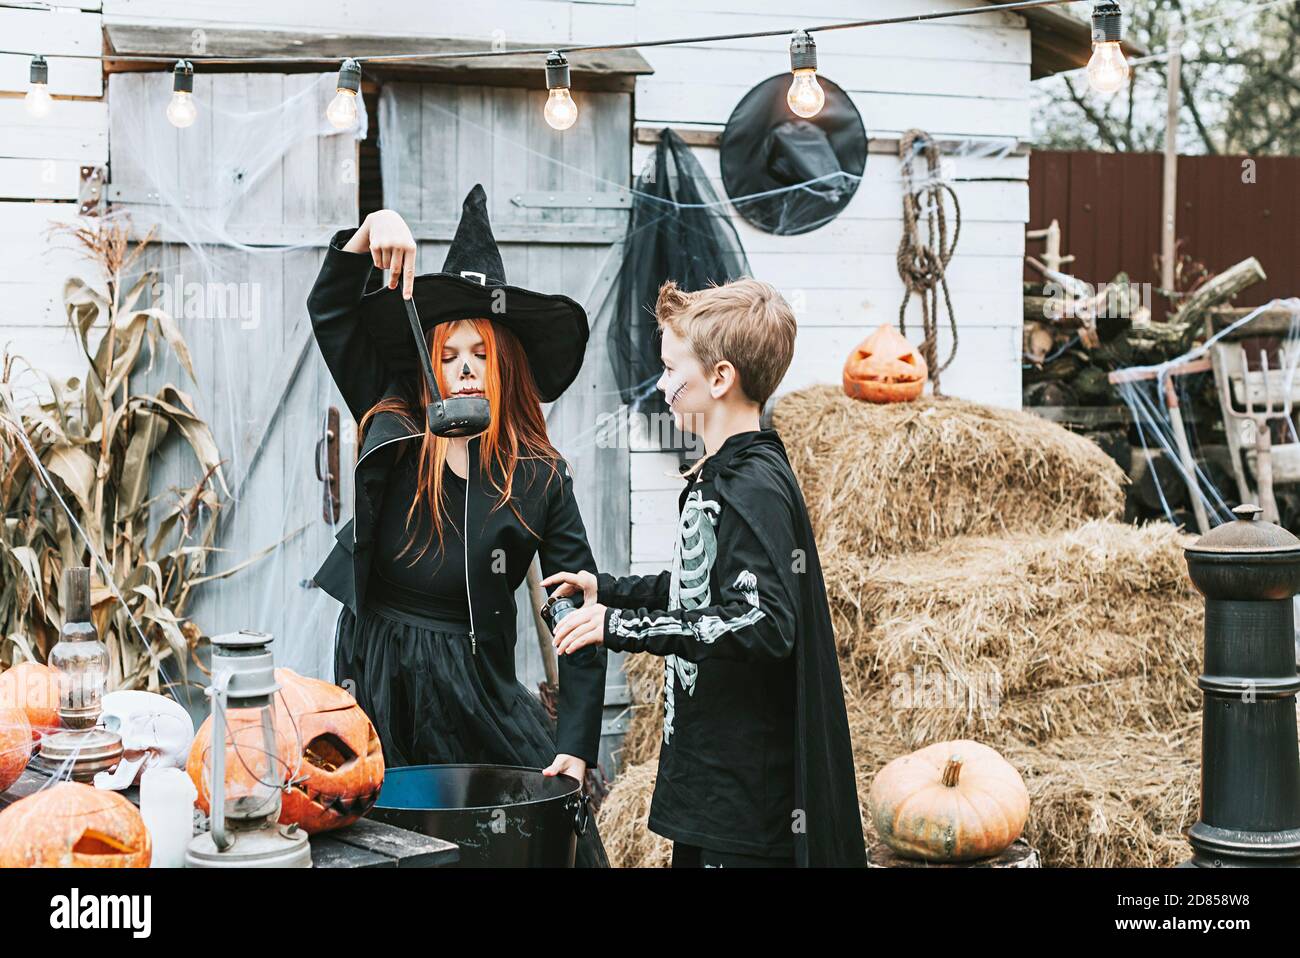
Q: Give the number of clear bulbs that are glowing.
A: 6